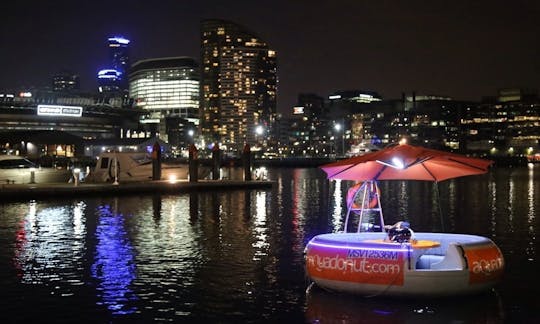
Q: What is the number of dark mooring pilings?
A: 4